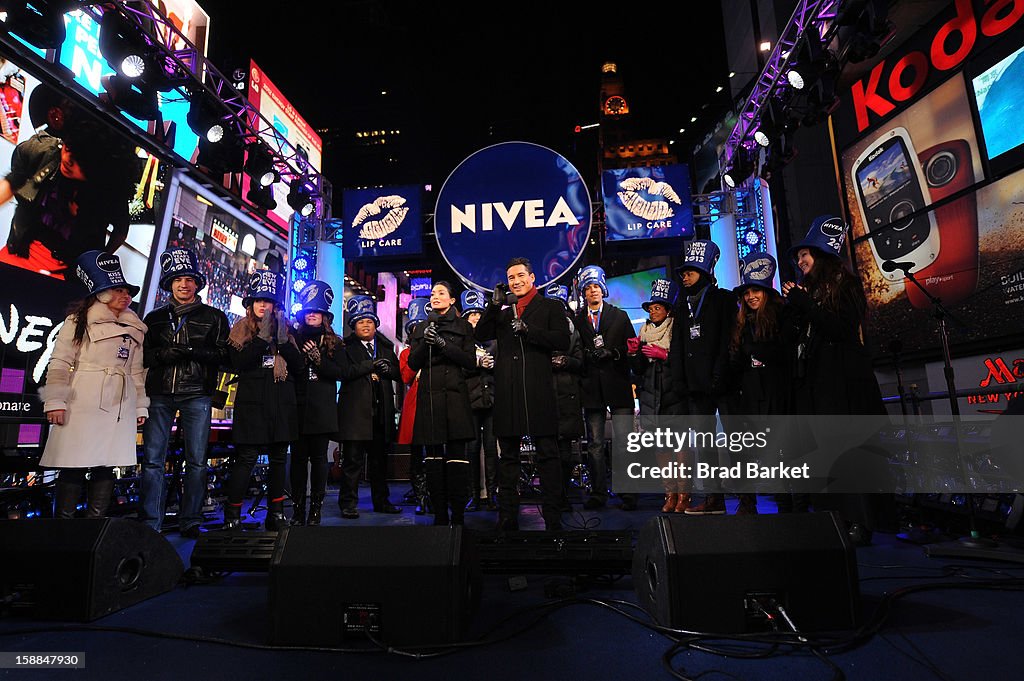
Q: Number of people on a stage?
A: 15